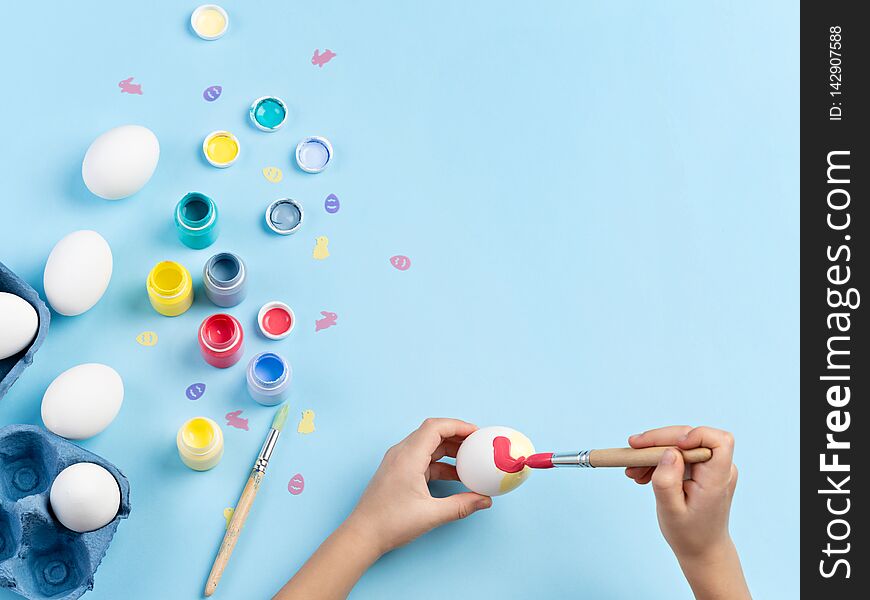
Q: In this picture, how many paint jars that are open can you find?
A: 6